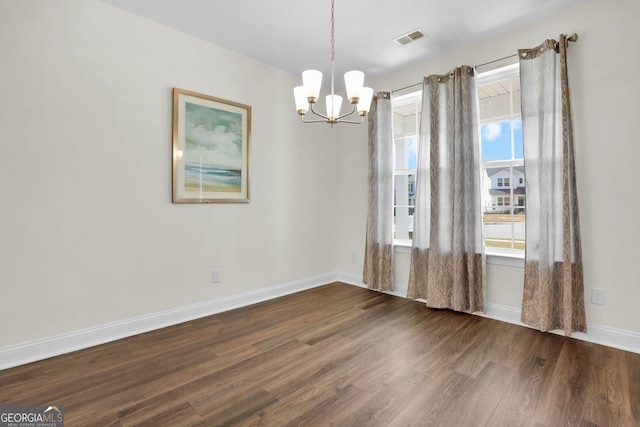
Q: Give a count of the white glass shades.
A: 5